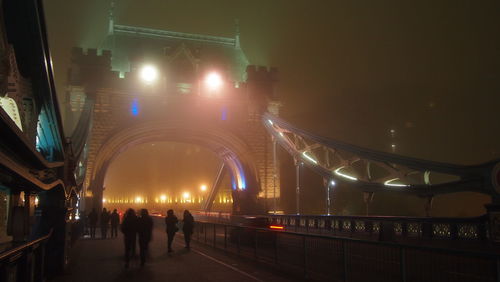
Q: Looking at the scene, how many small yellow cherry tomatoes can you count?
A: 0